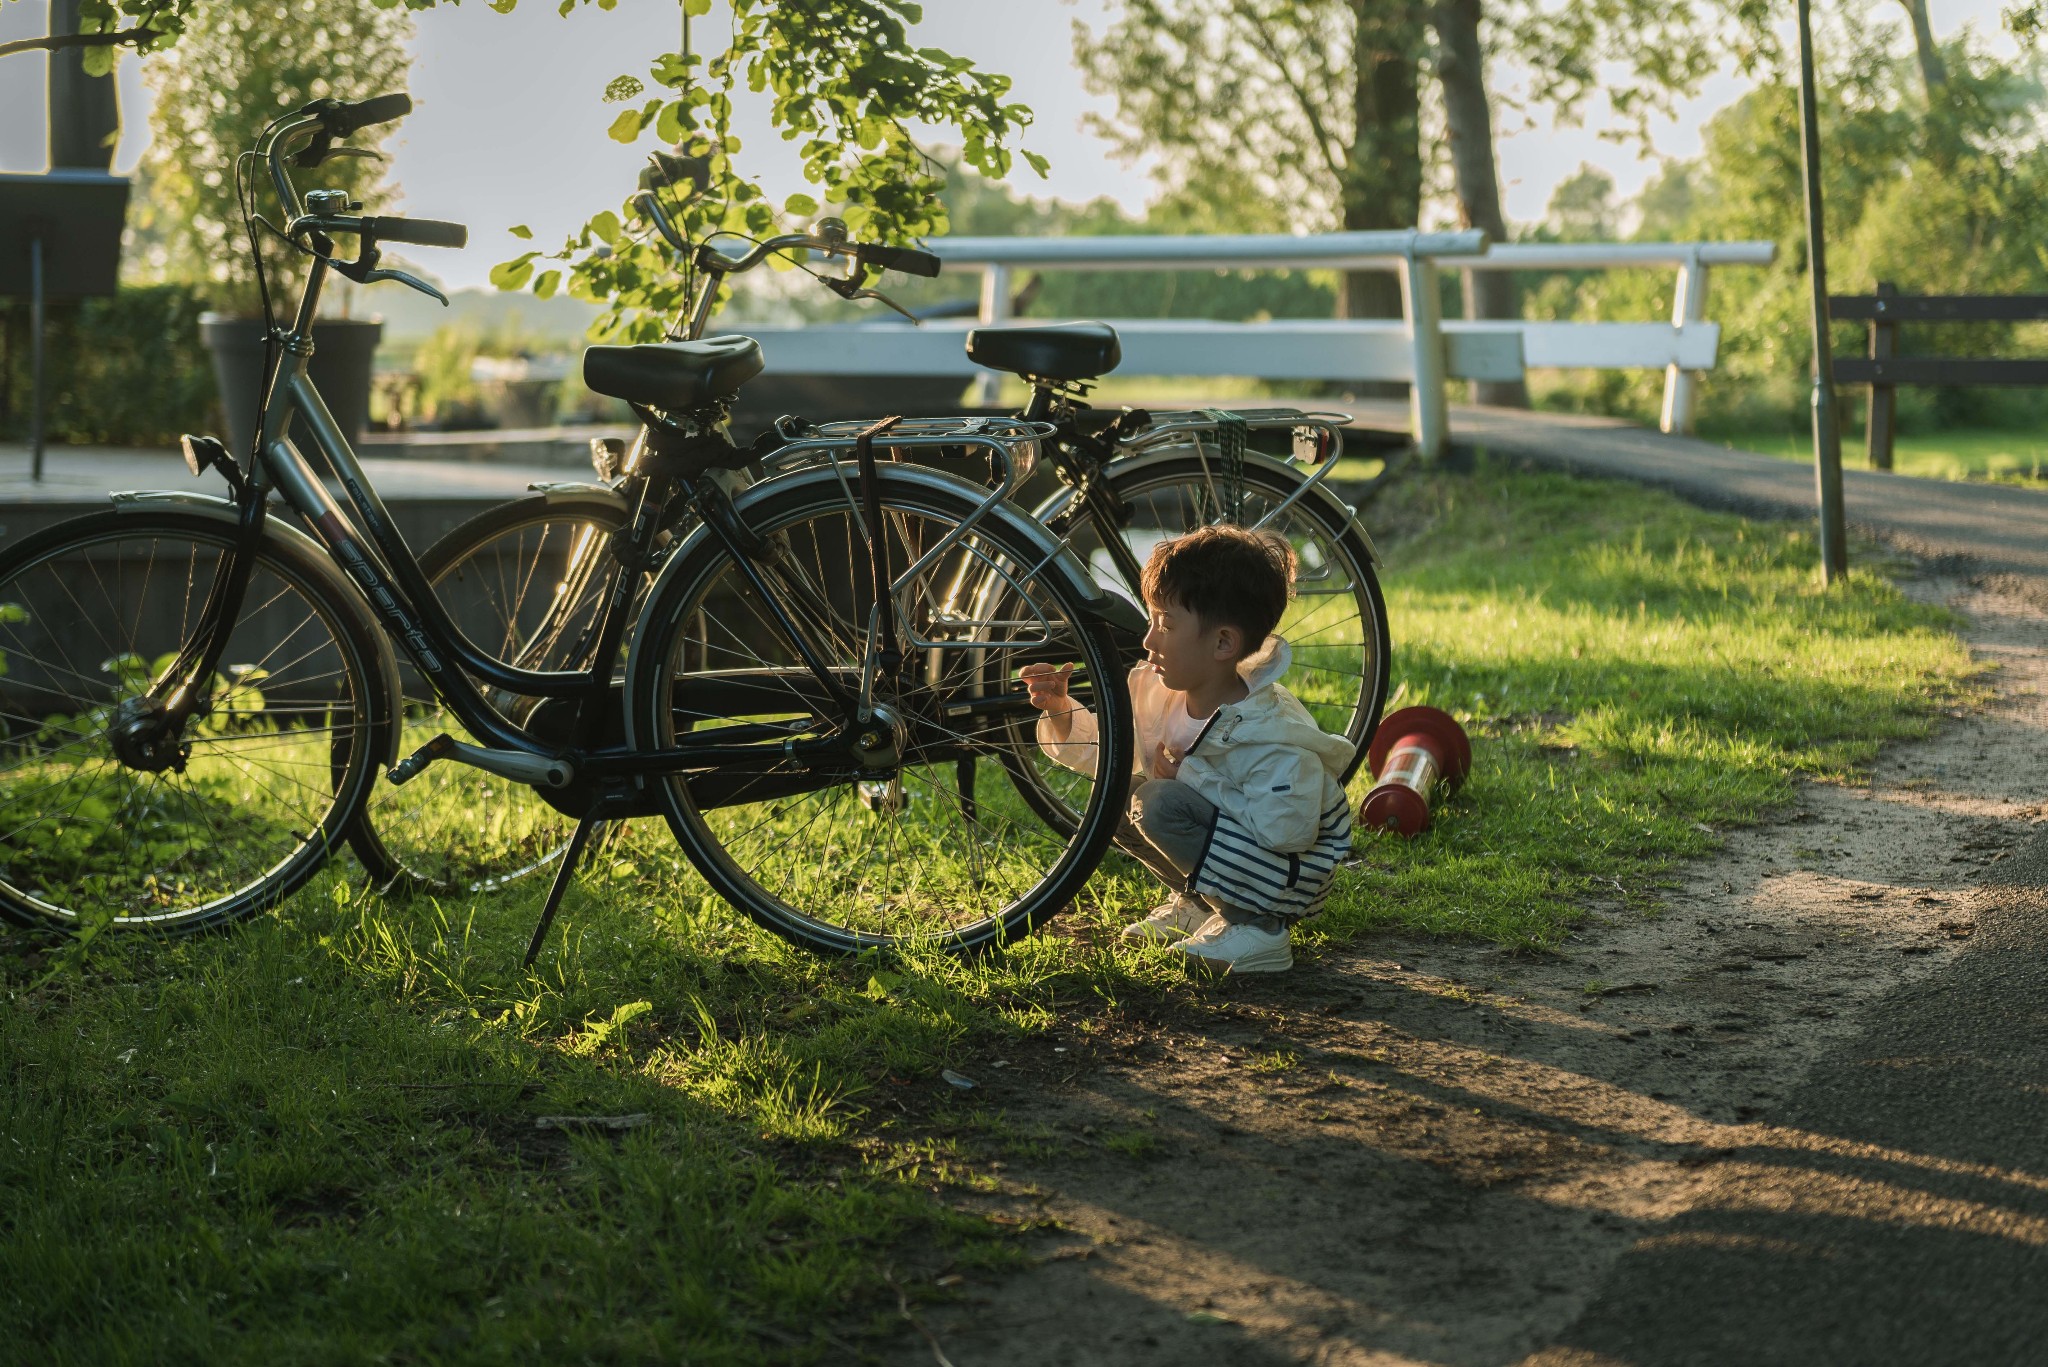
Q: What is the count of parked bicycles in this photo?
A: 2